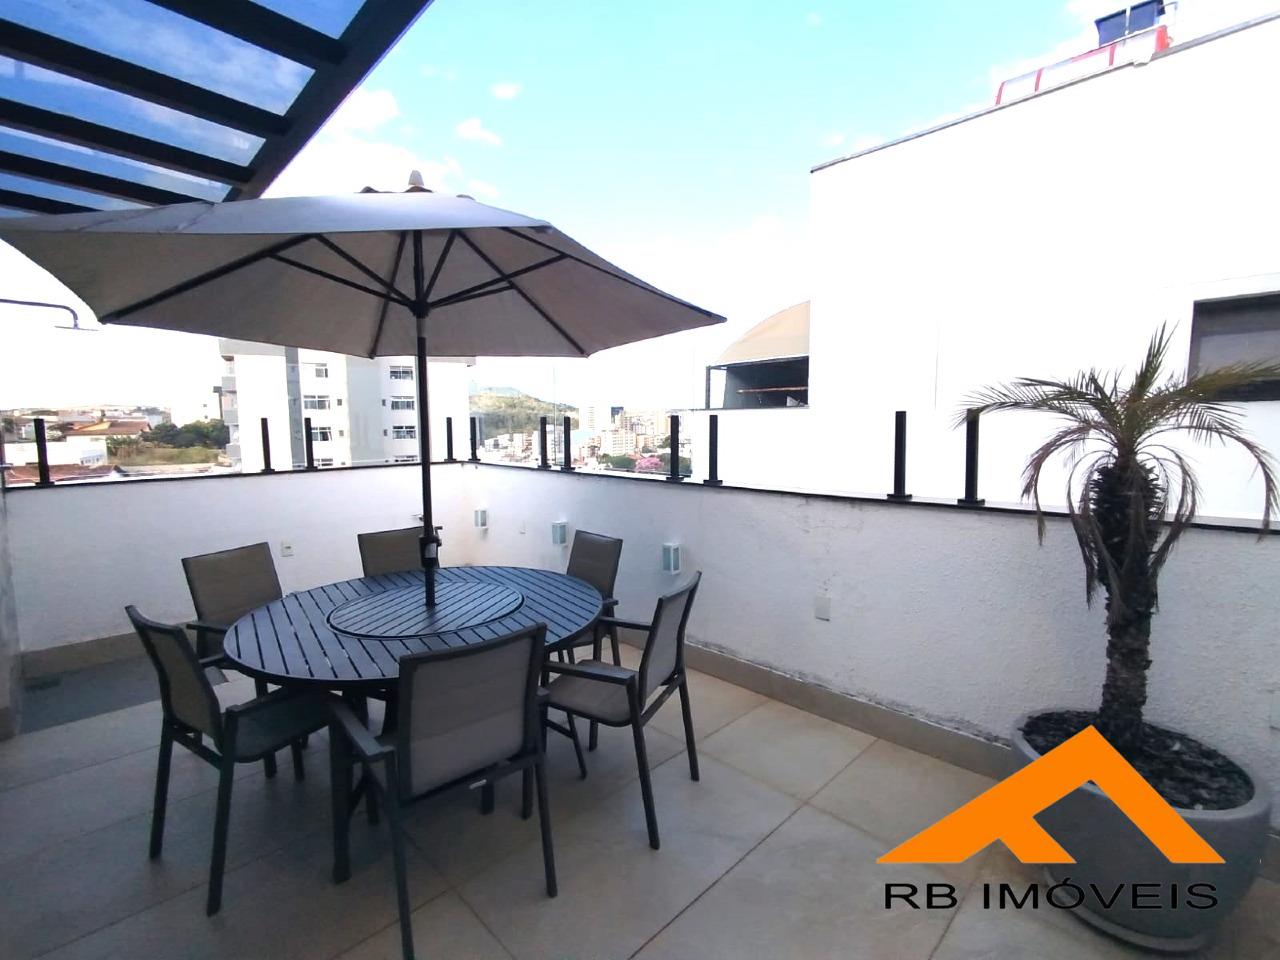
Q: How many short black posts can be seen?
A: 11